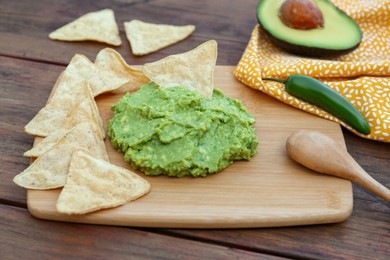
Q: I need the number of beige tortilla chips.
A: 9